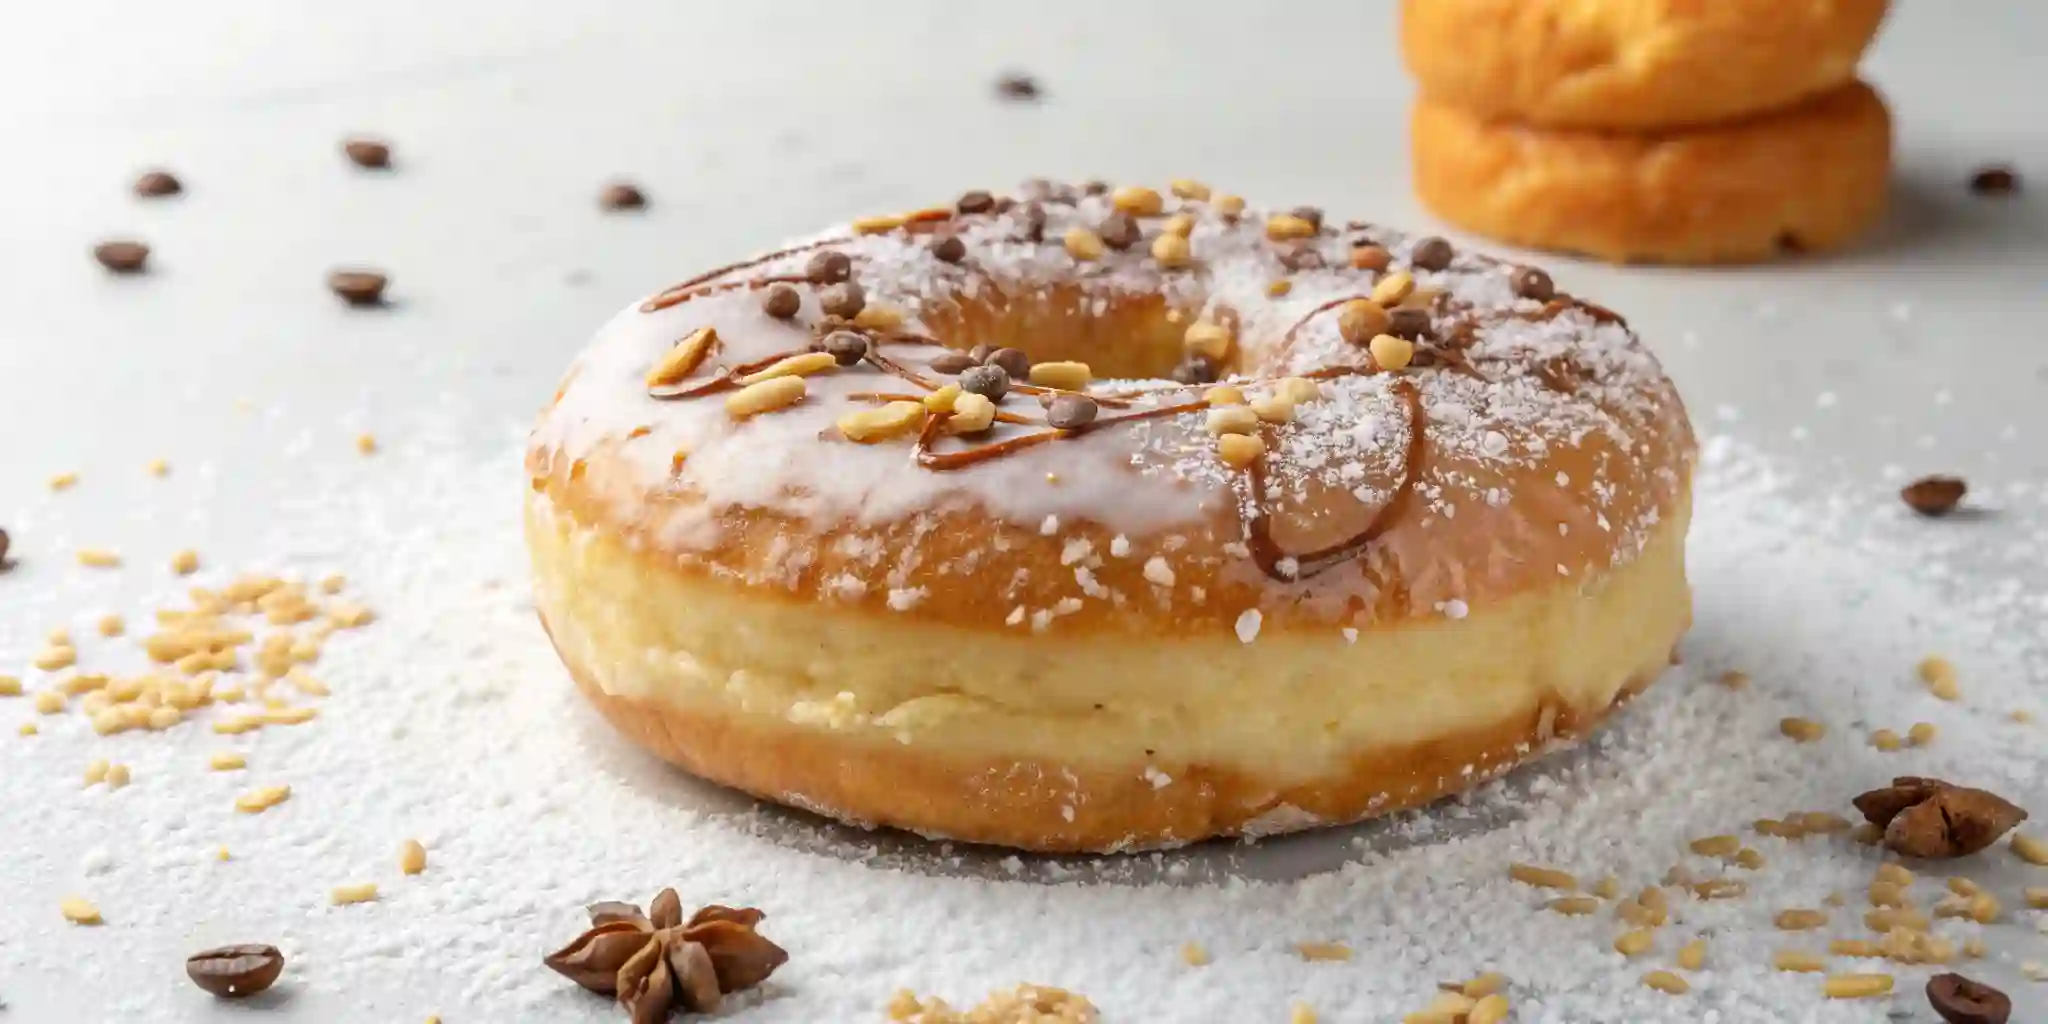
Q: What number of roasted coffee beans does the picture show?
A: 11